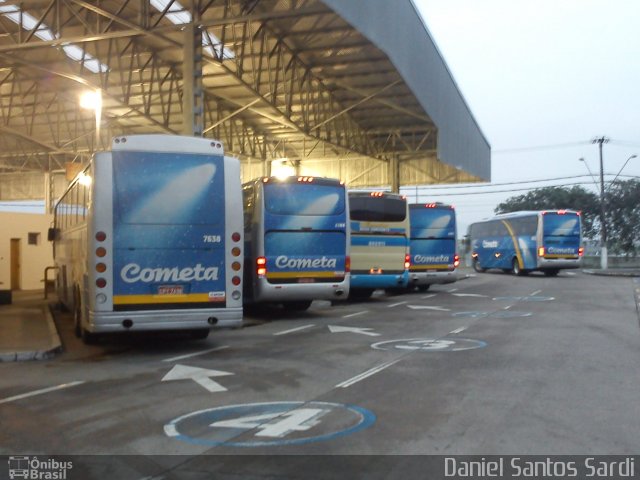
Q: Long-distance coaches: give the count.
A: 5